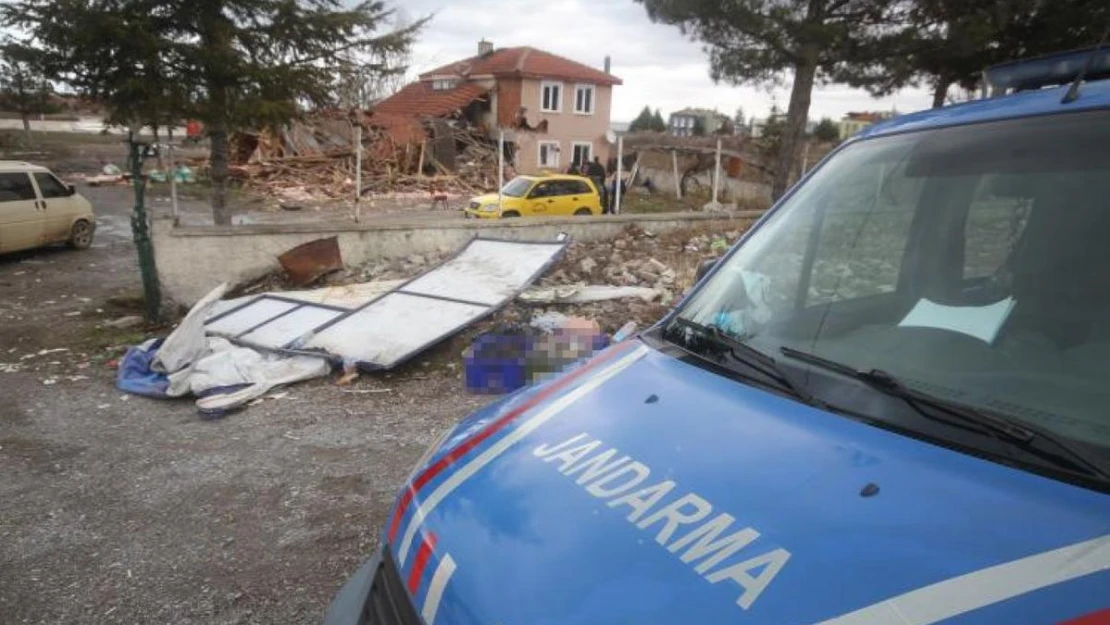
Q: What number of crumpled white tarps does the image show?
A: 1